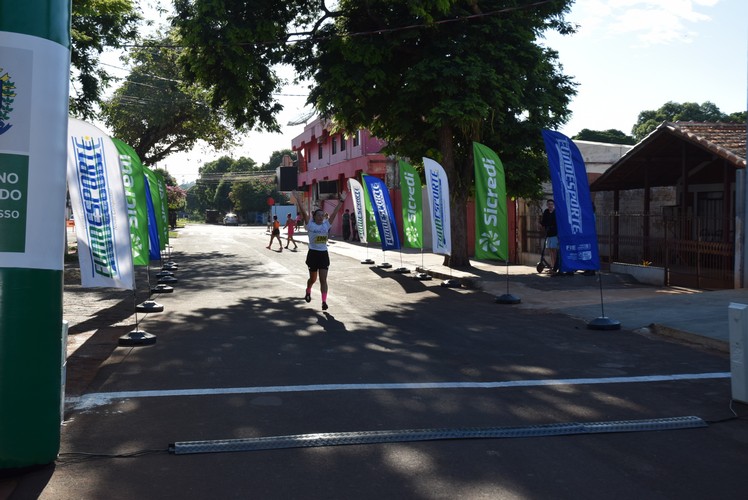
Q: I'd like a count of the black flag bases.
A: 14